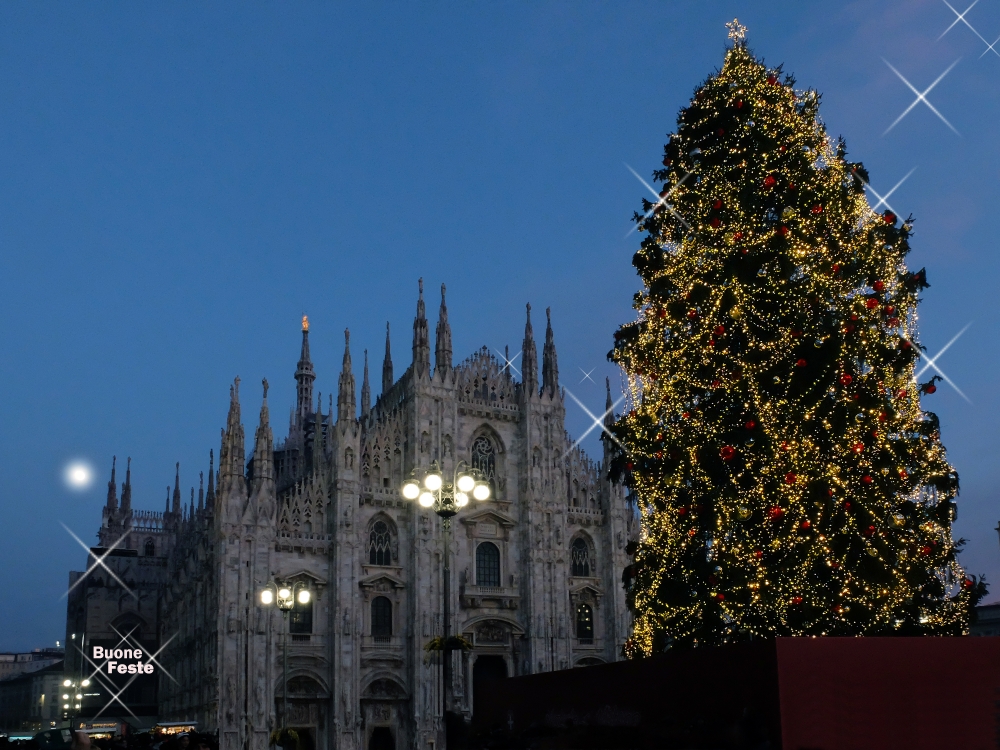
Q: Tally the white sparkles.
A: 14